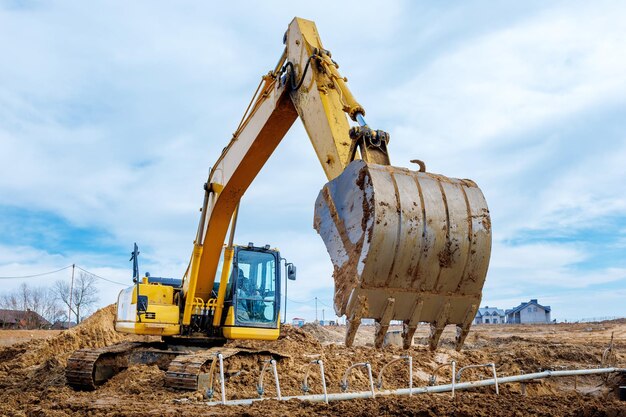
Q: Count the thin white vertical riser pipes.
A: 7